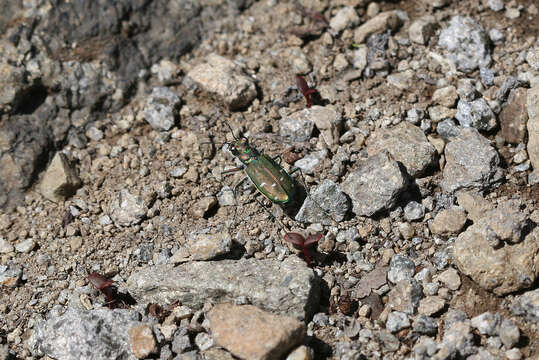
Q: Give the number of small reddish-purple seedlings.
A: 3